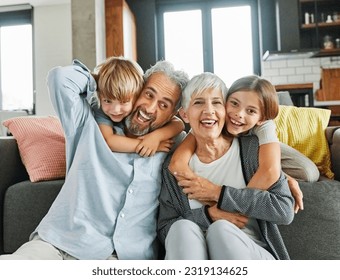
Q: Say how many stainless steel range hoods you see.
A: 1